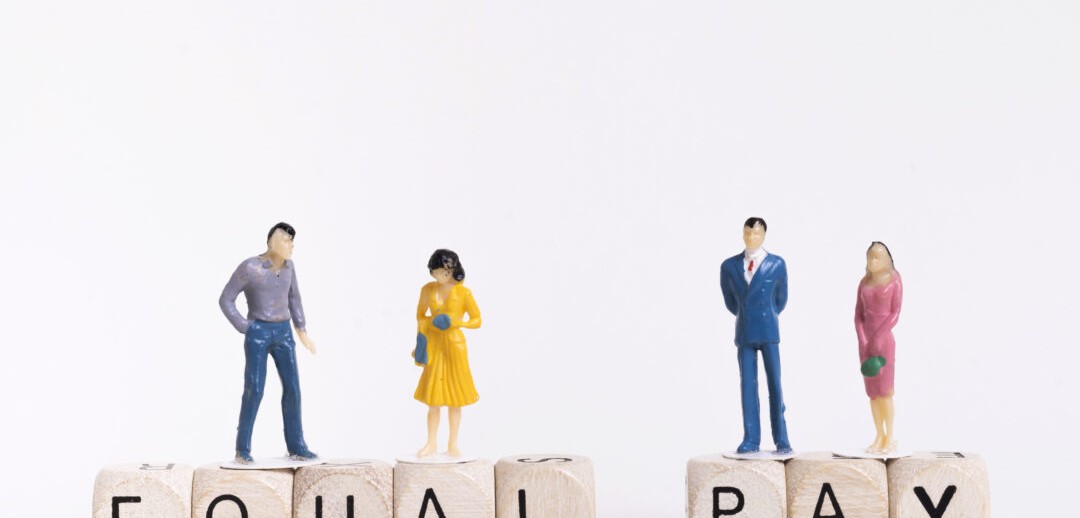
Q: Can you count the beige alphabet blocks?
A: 8